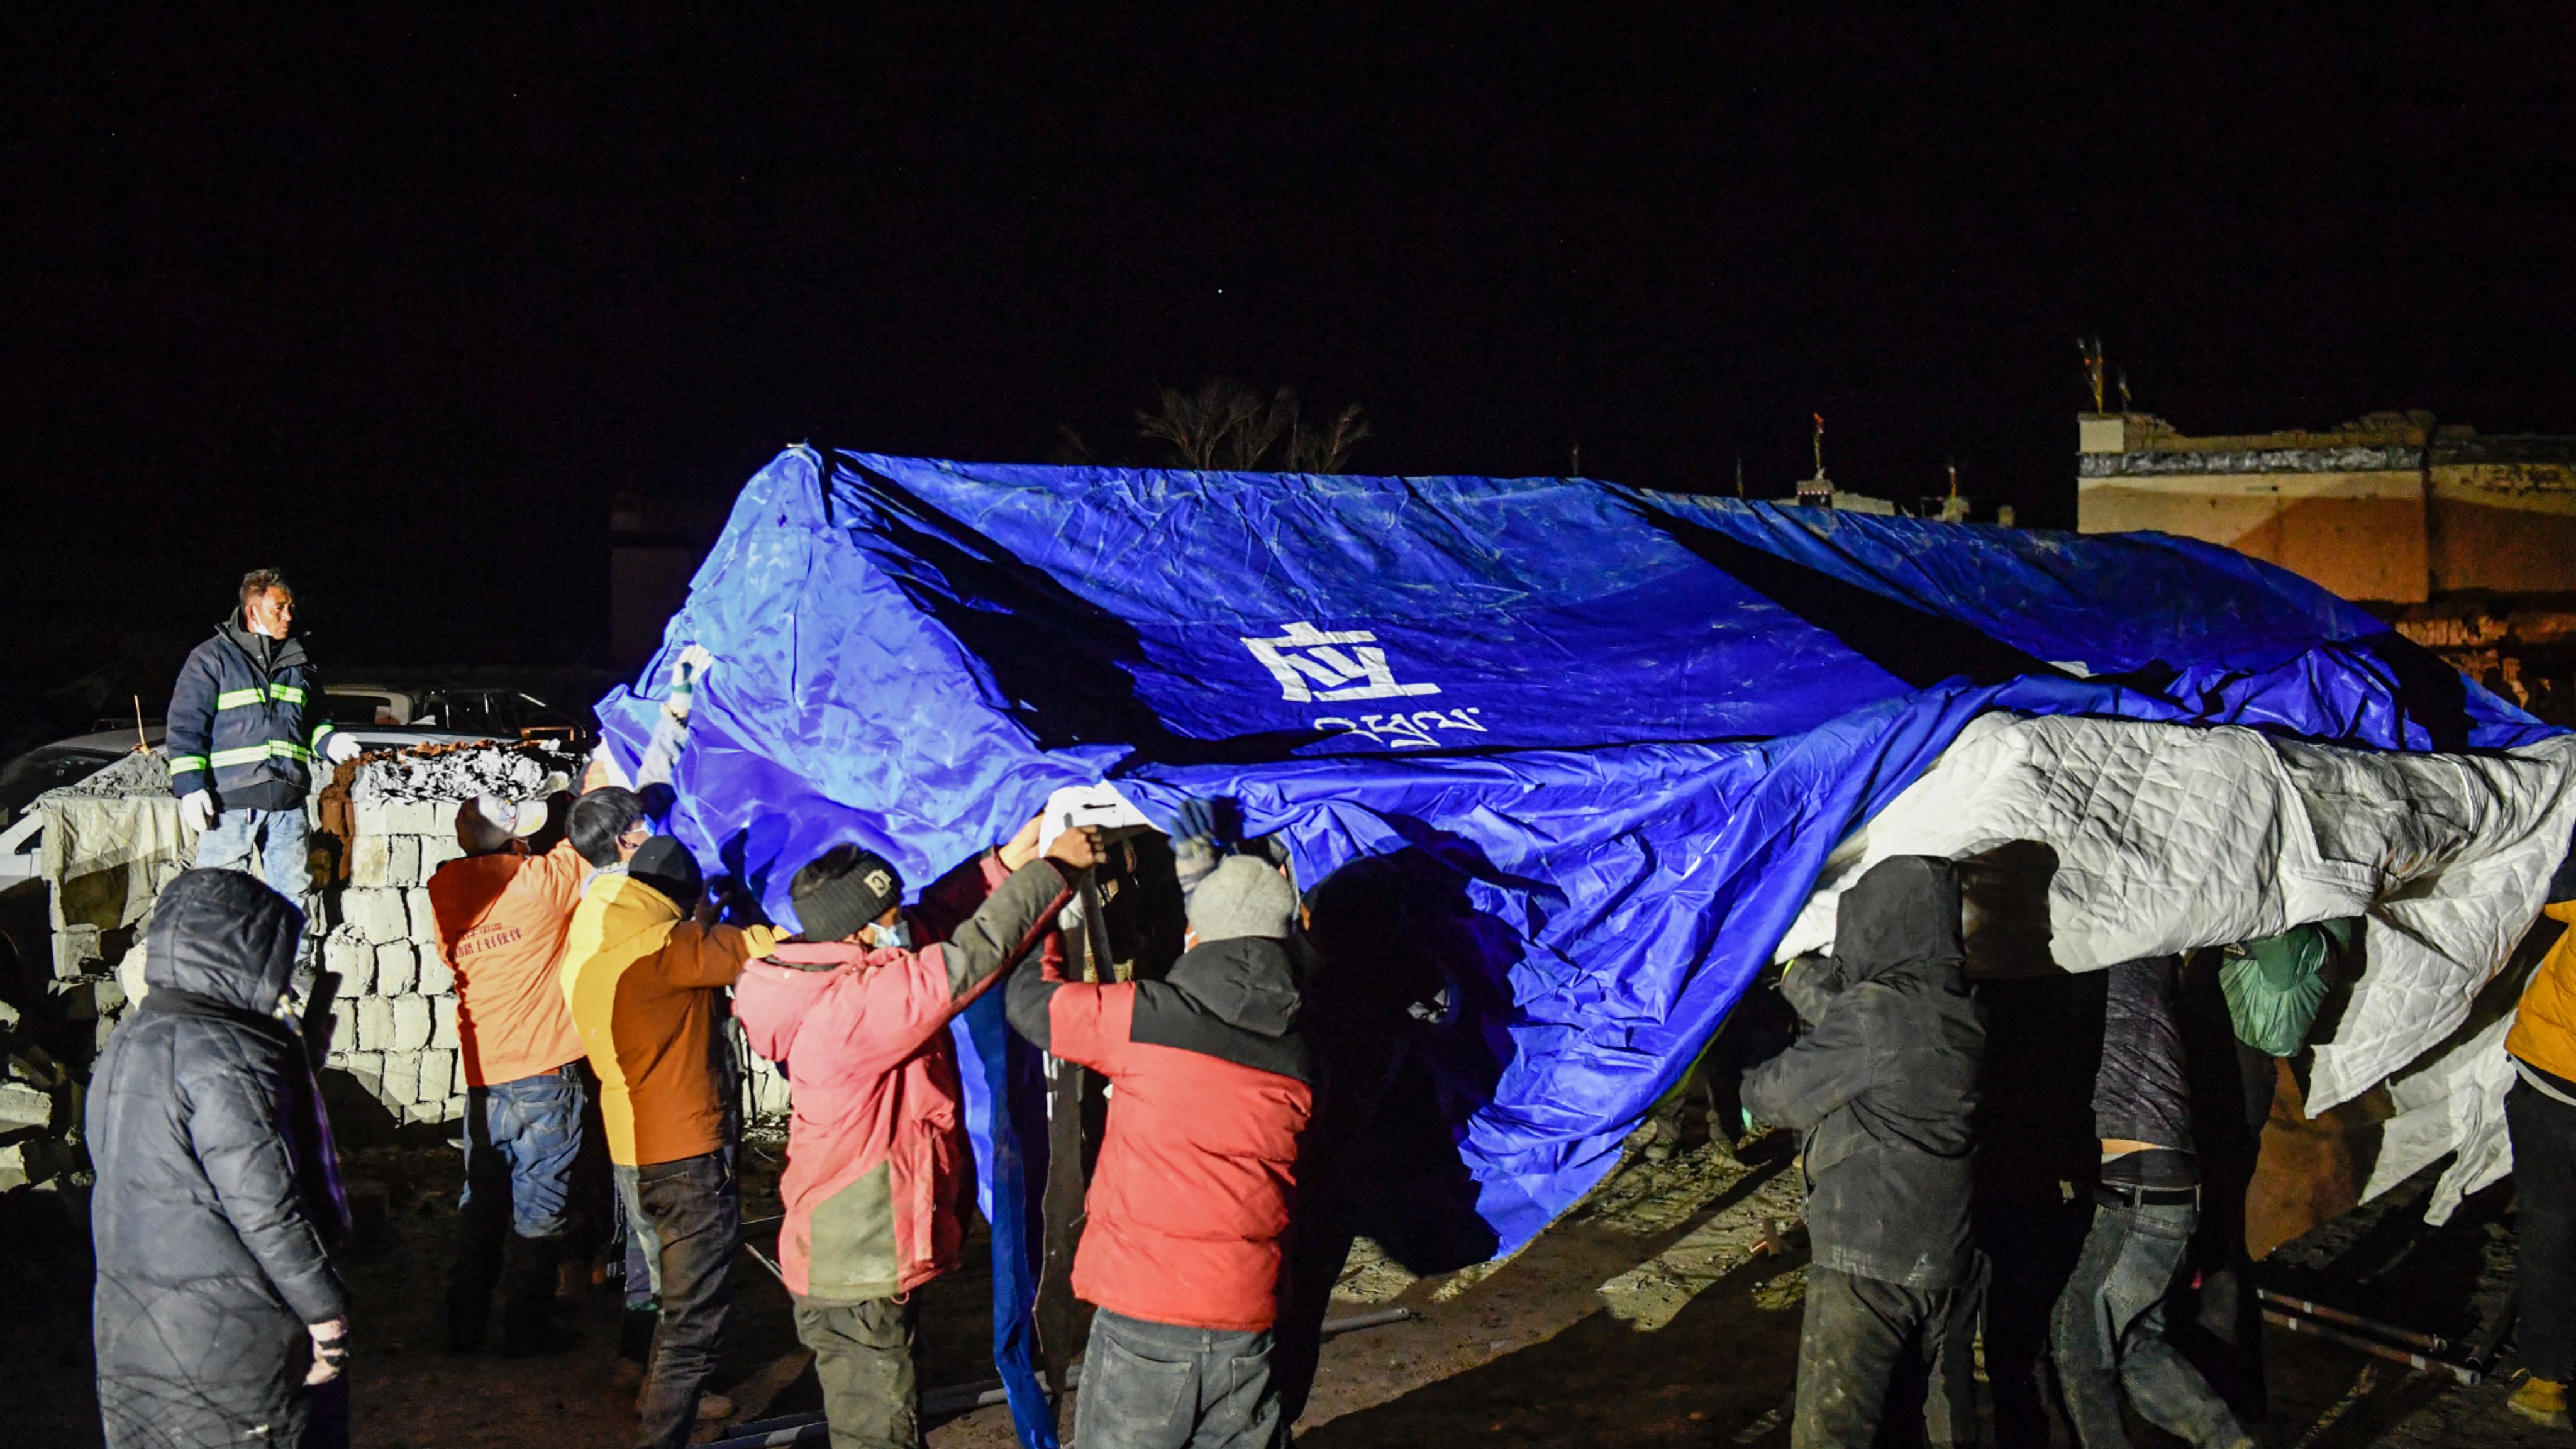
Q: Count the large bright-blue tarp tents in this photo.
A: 1